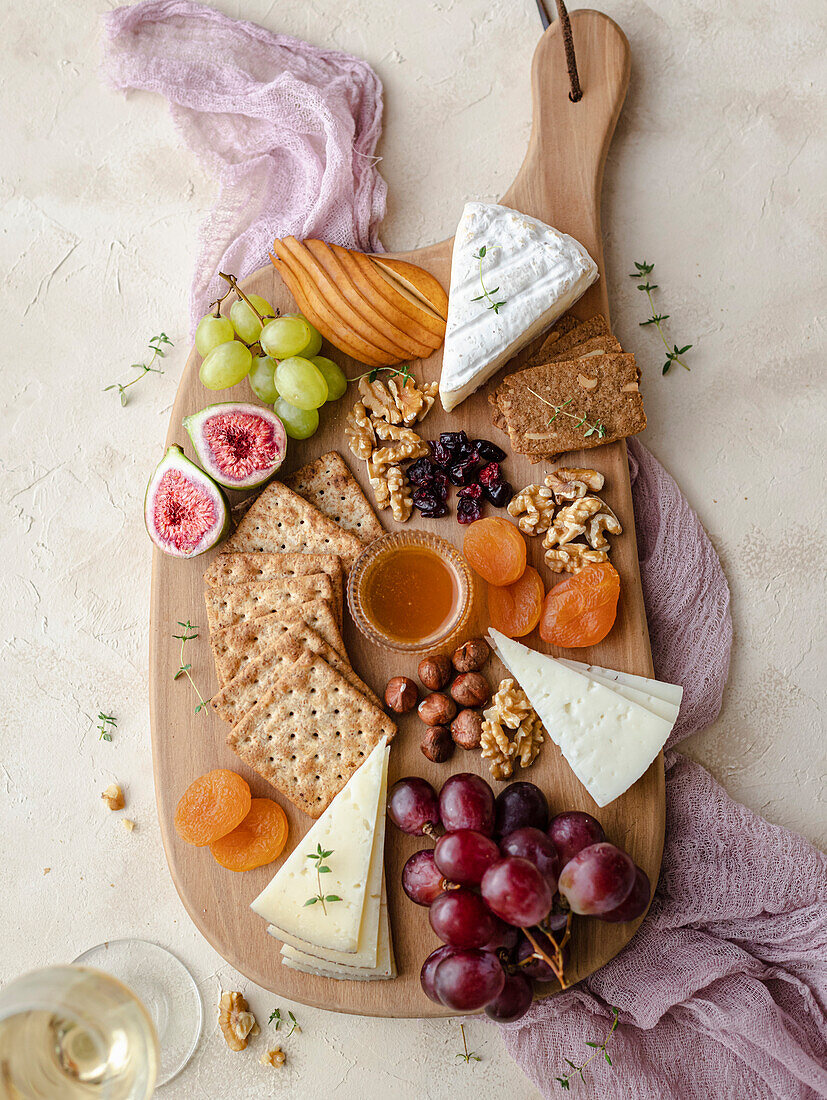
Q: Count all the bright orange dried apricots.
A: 5